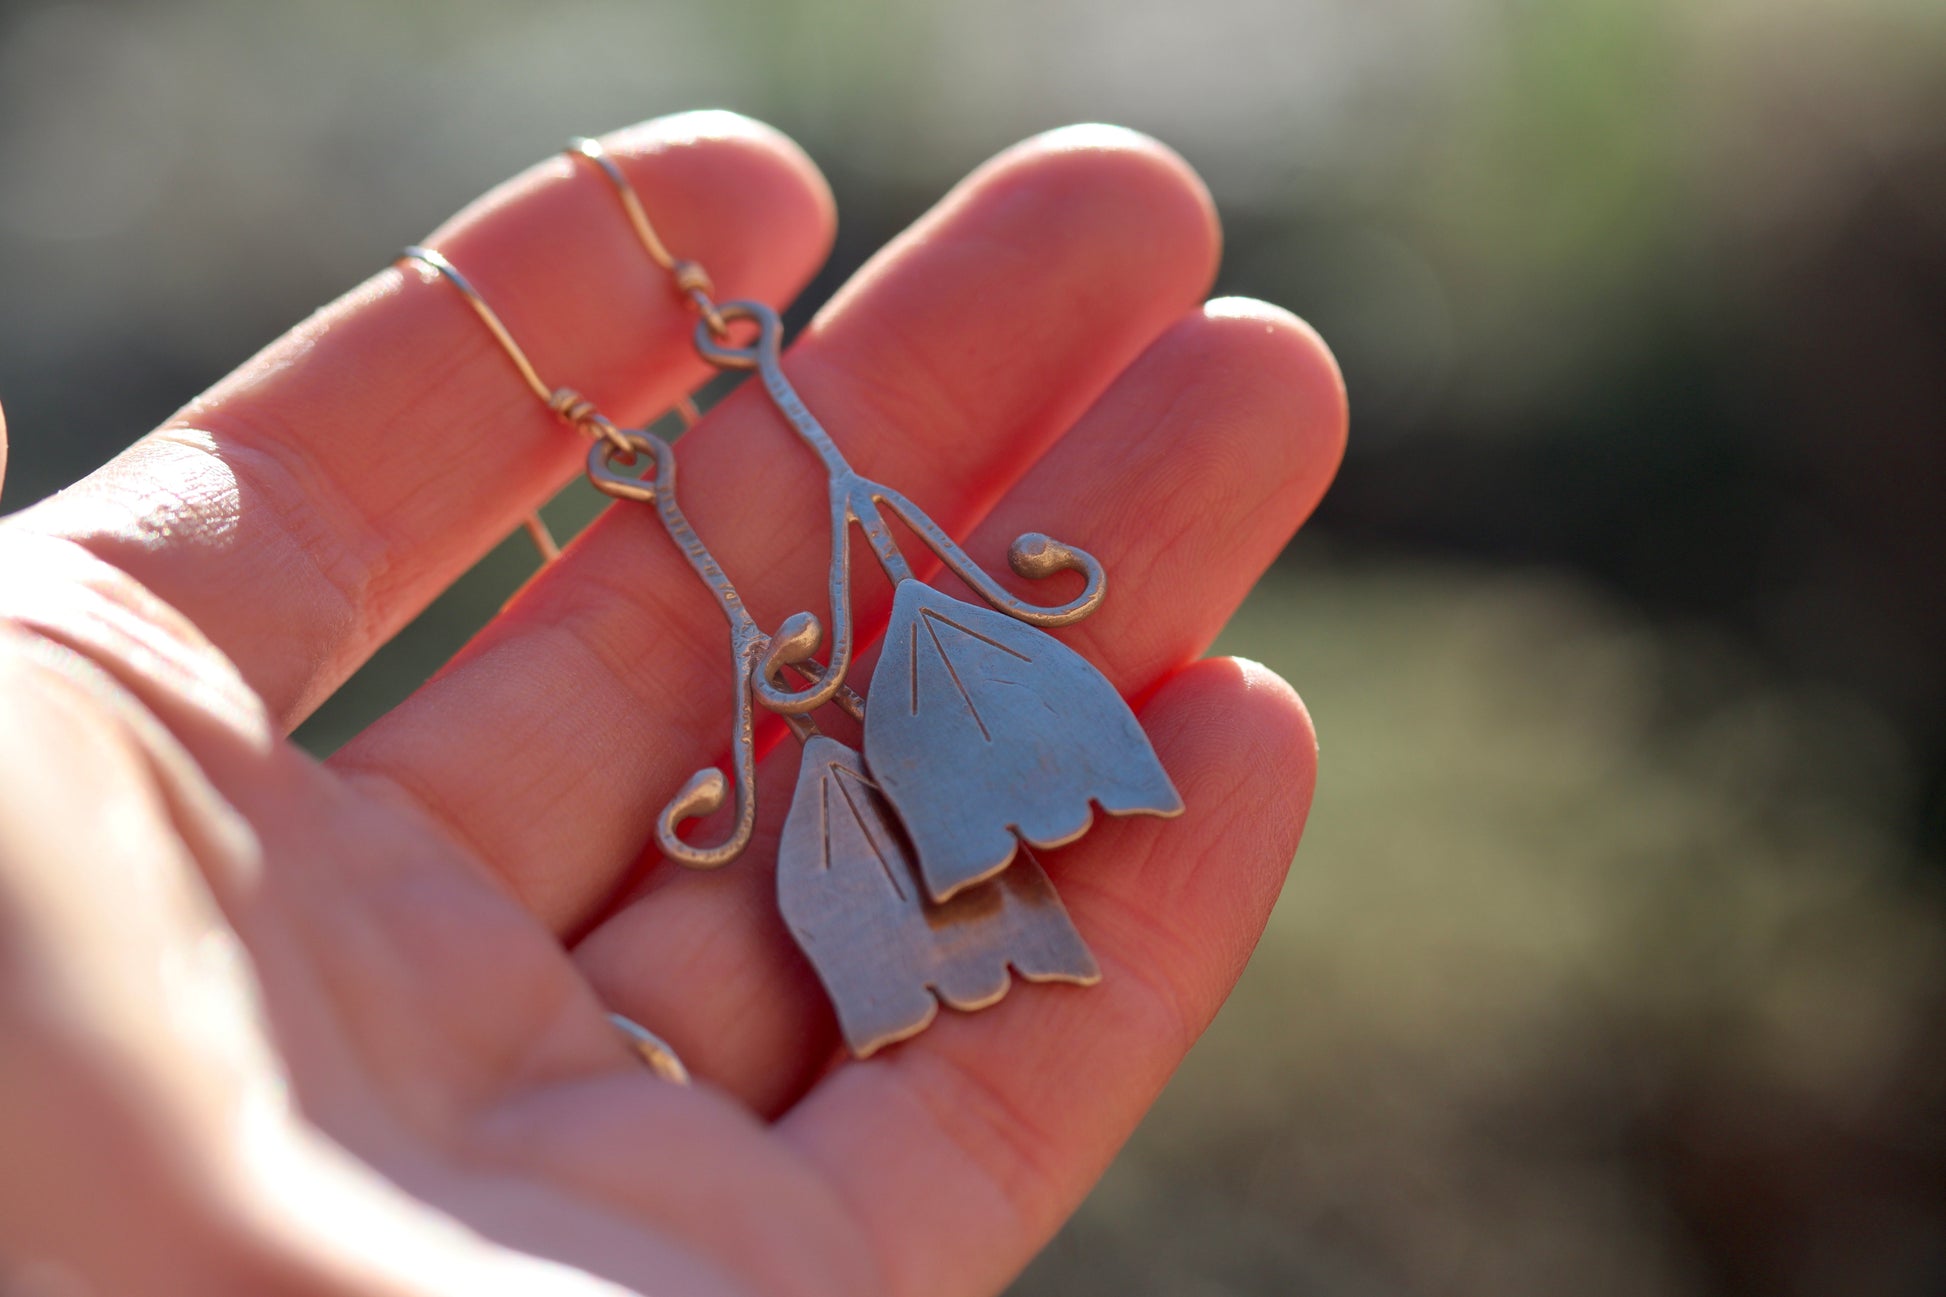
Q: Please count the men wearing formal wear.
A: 0